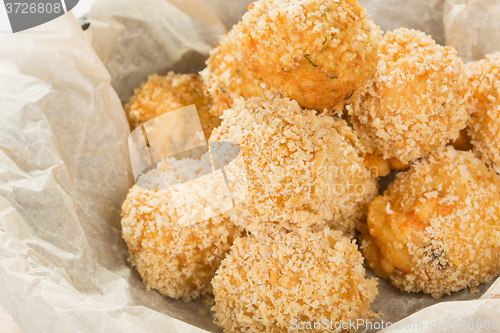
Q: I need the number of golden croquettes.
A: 9